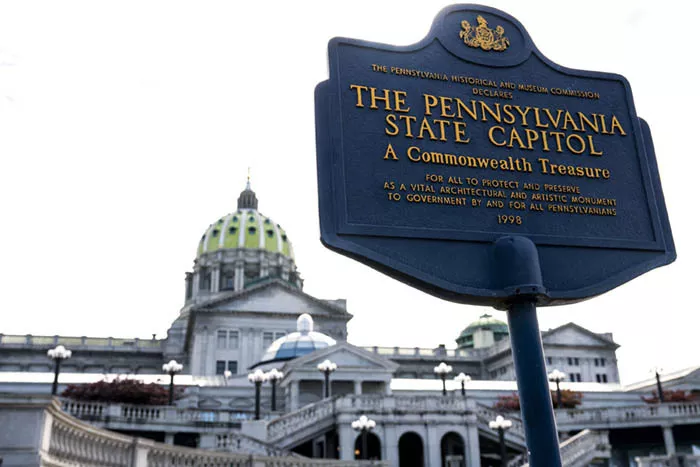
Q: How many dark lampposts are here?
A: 11